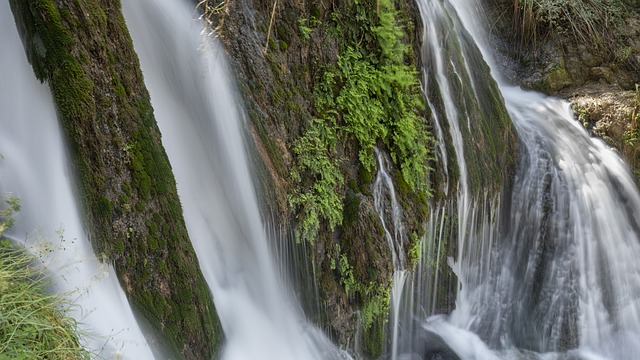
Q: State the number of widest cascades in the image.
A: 3